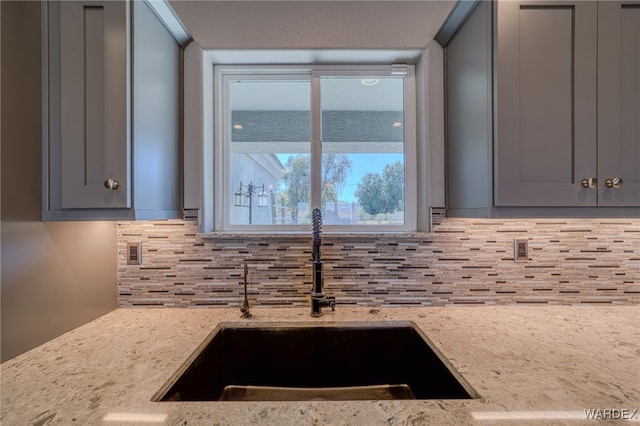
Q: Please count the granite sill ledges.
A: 1